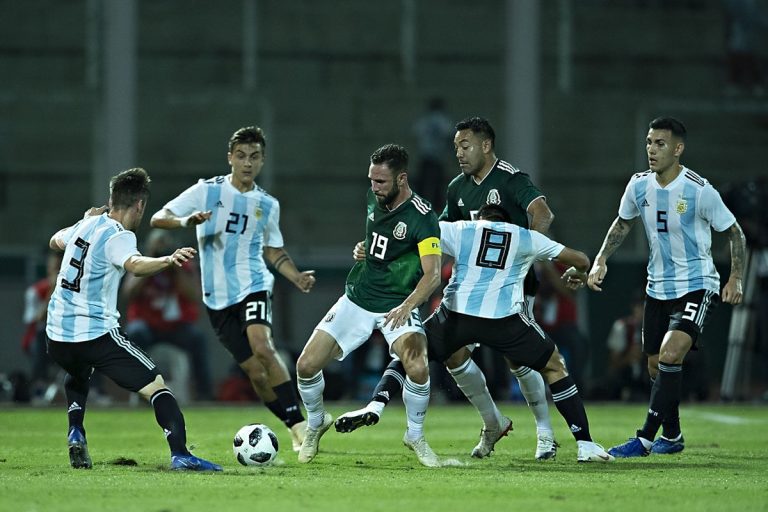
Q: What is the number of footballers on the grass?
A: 6